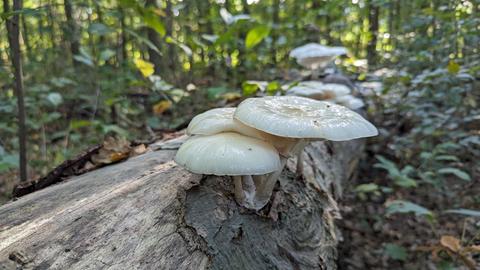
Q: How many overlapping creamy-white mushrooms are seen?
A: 3